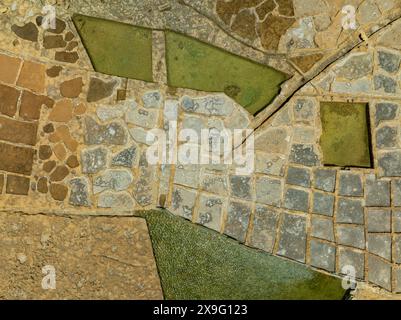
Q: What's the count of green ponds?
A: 4